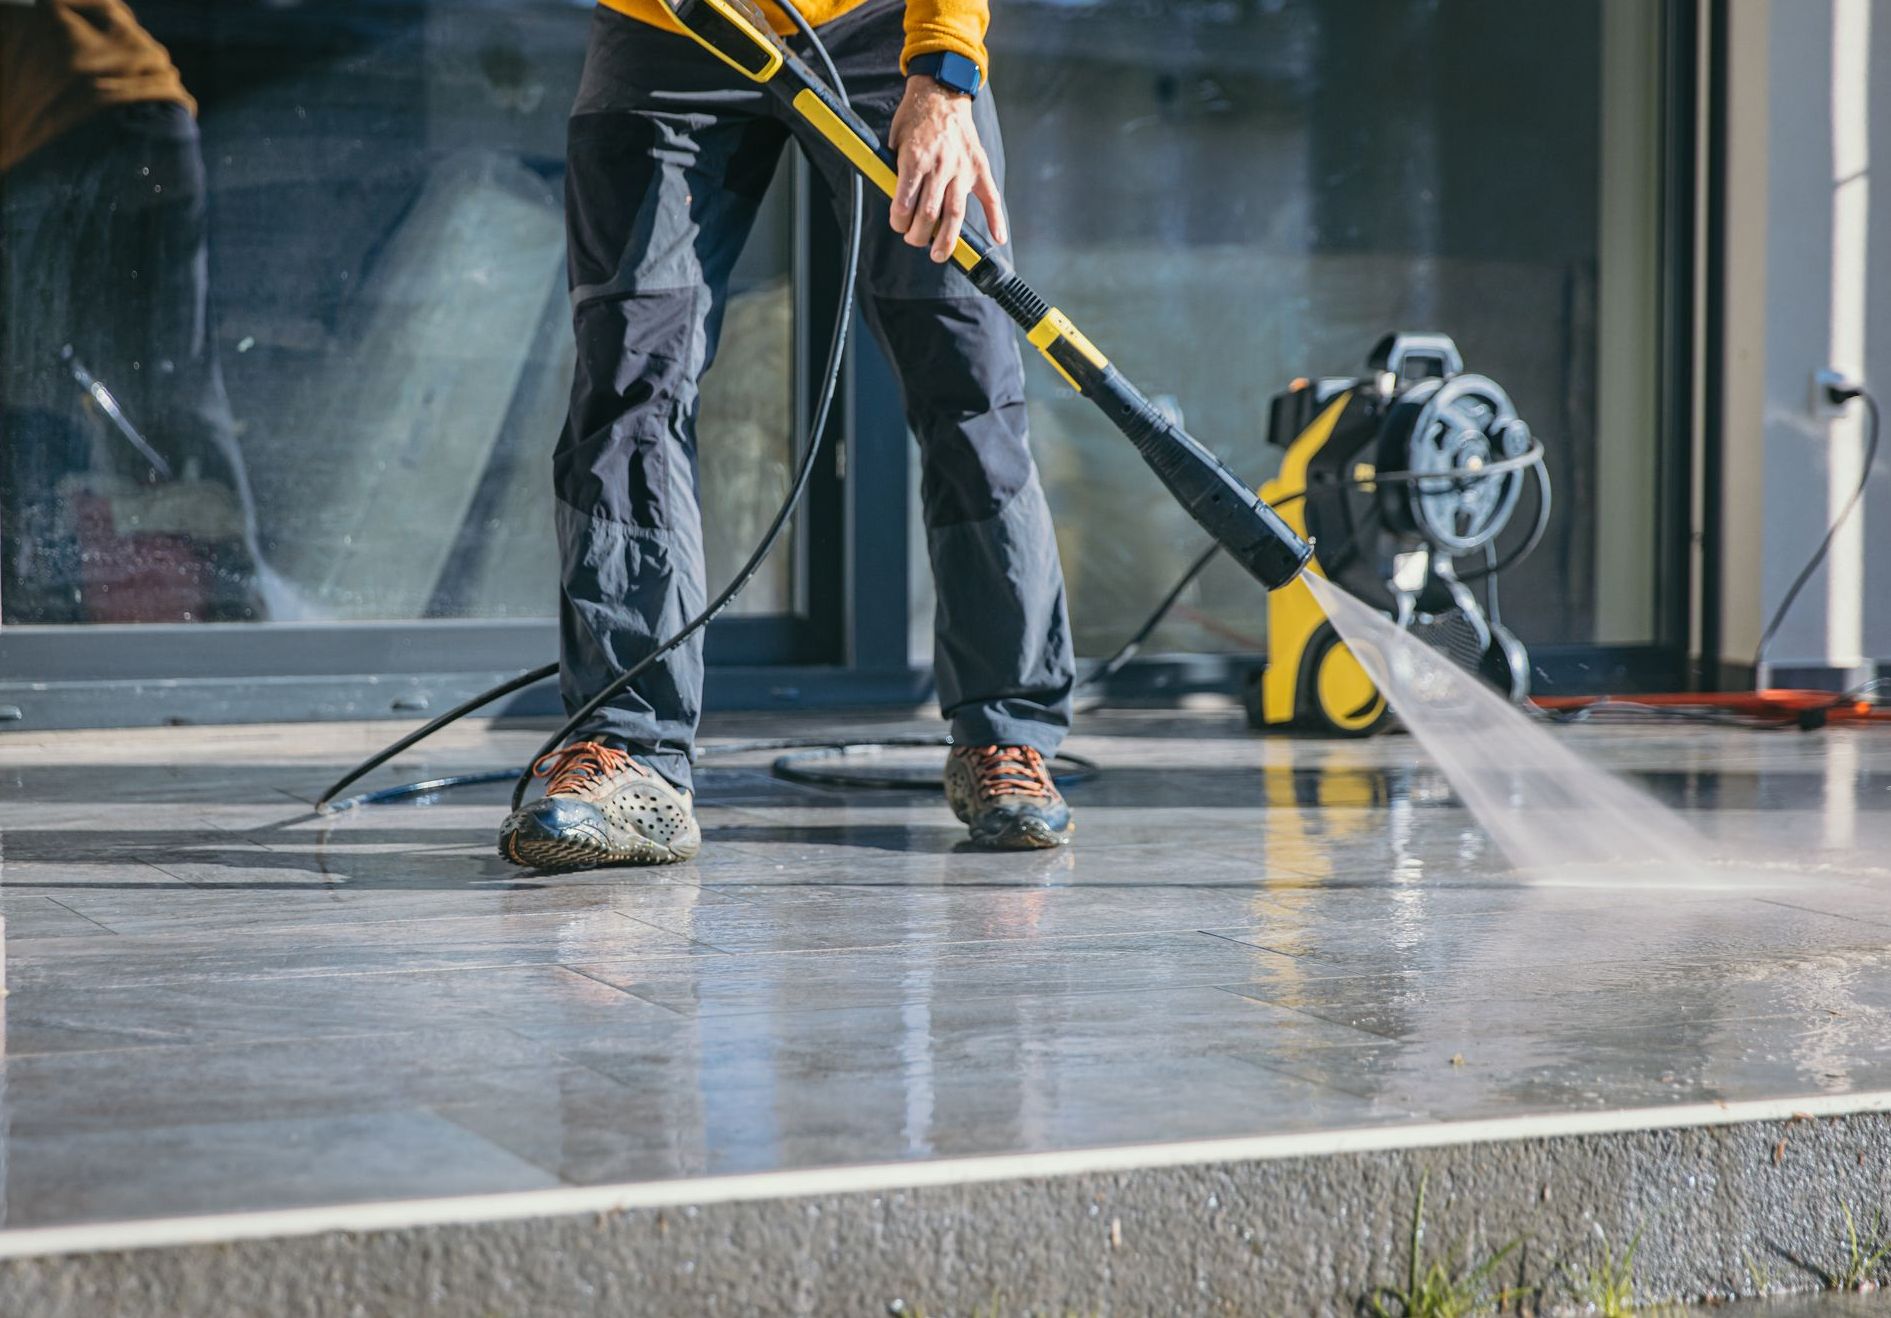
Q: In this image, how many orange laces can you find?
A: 2